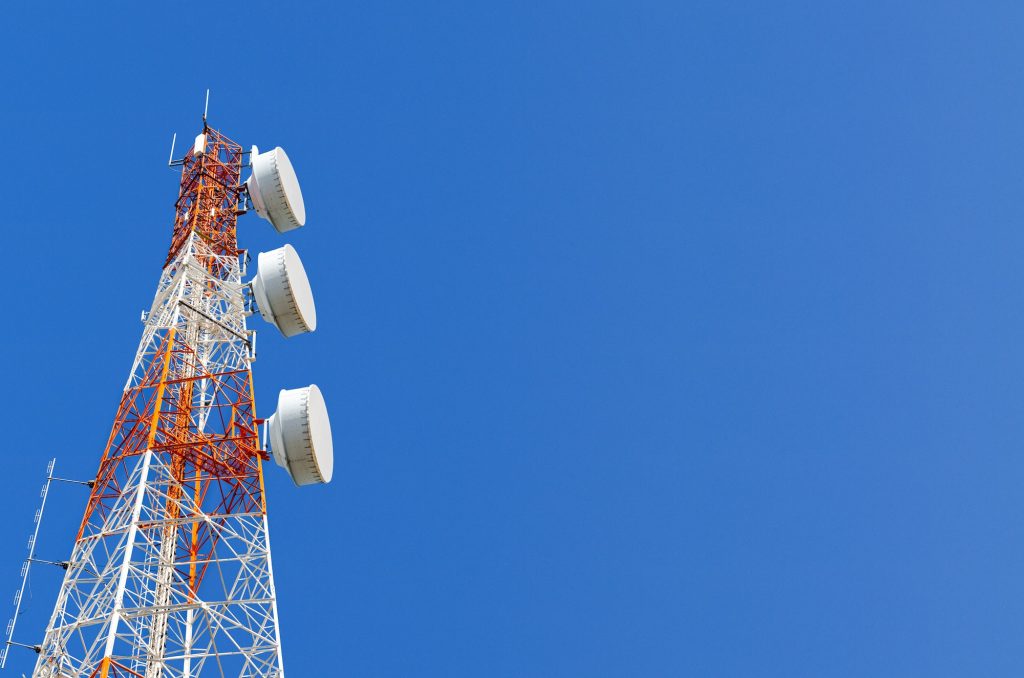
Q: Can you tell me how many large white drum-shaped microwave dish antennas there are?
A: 3